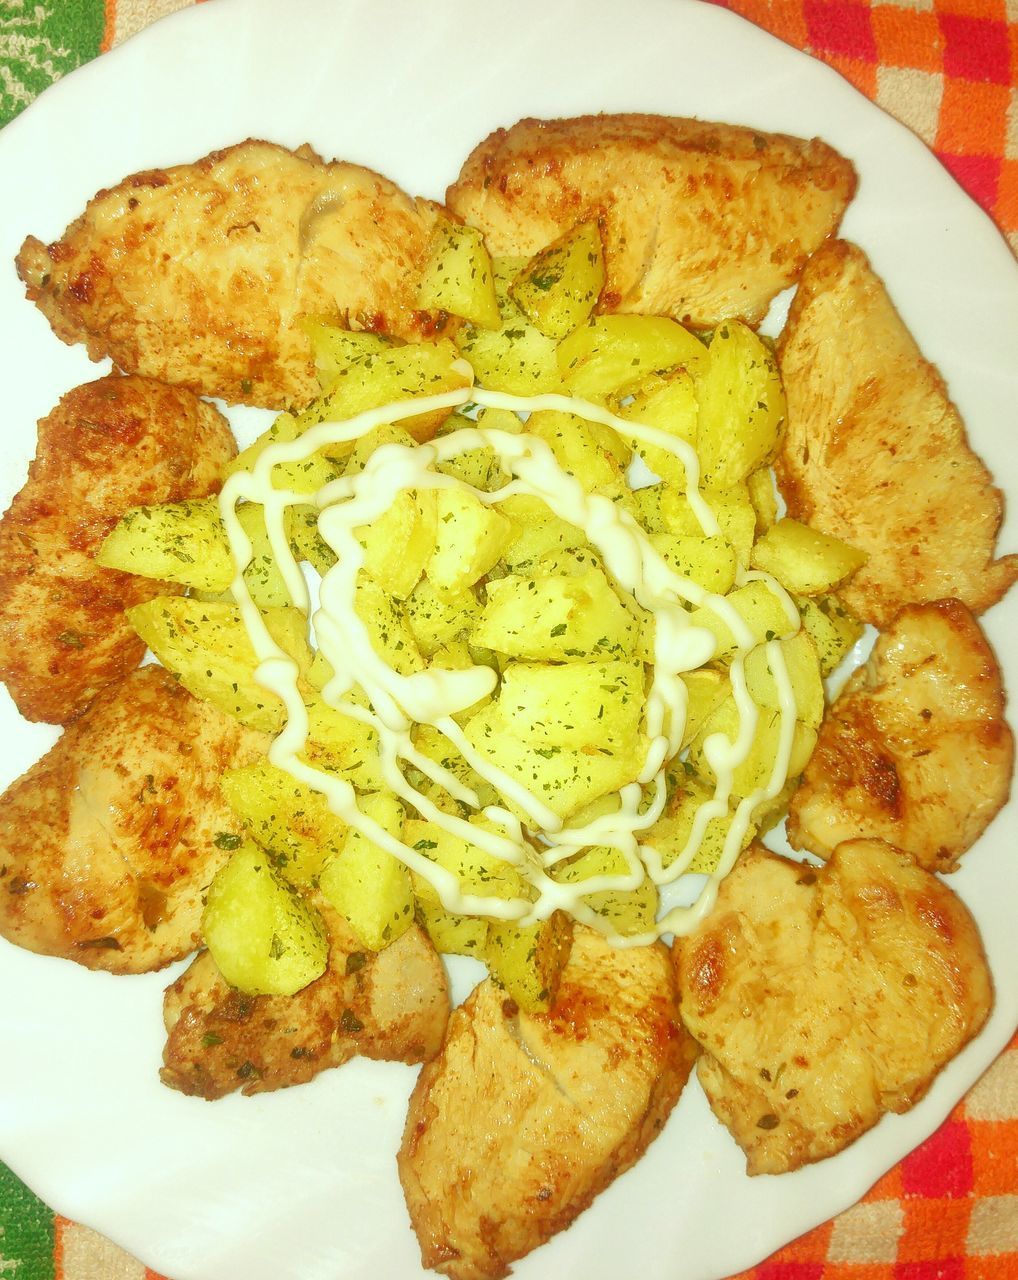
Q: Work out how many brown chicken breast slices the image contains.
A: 9